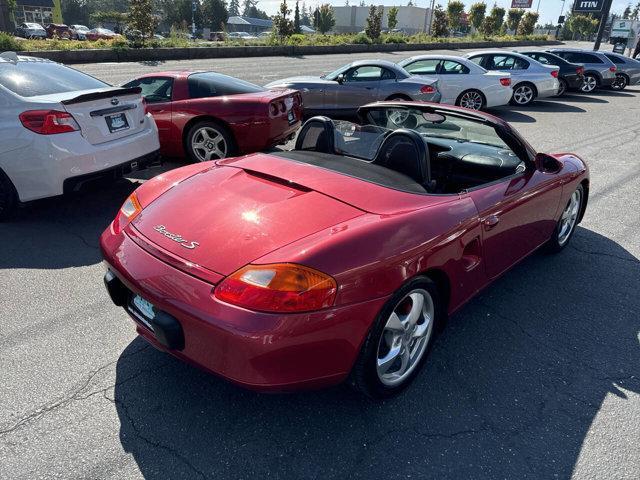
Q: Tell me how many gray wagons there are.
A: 1